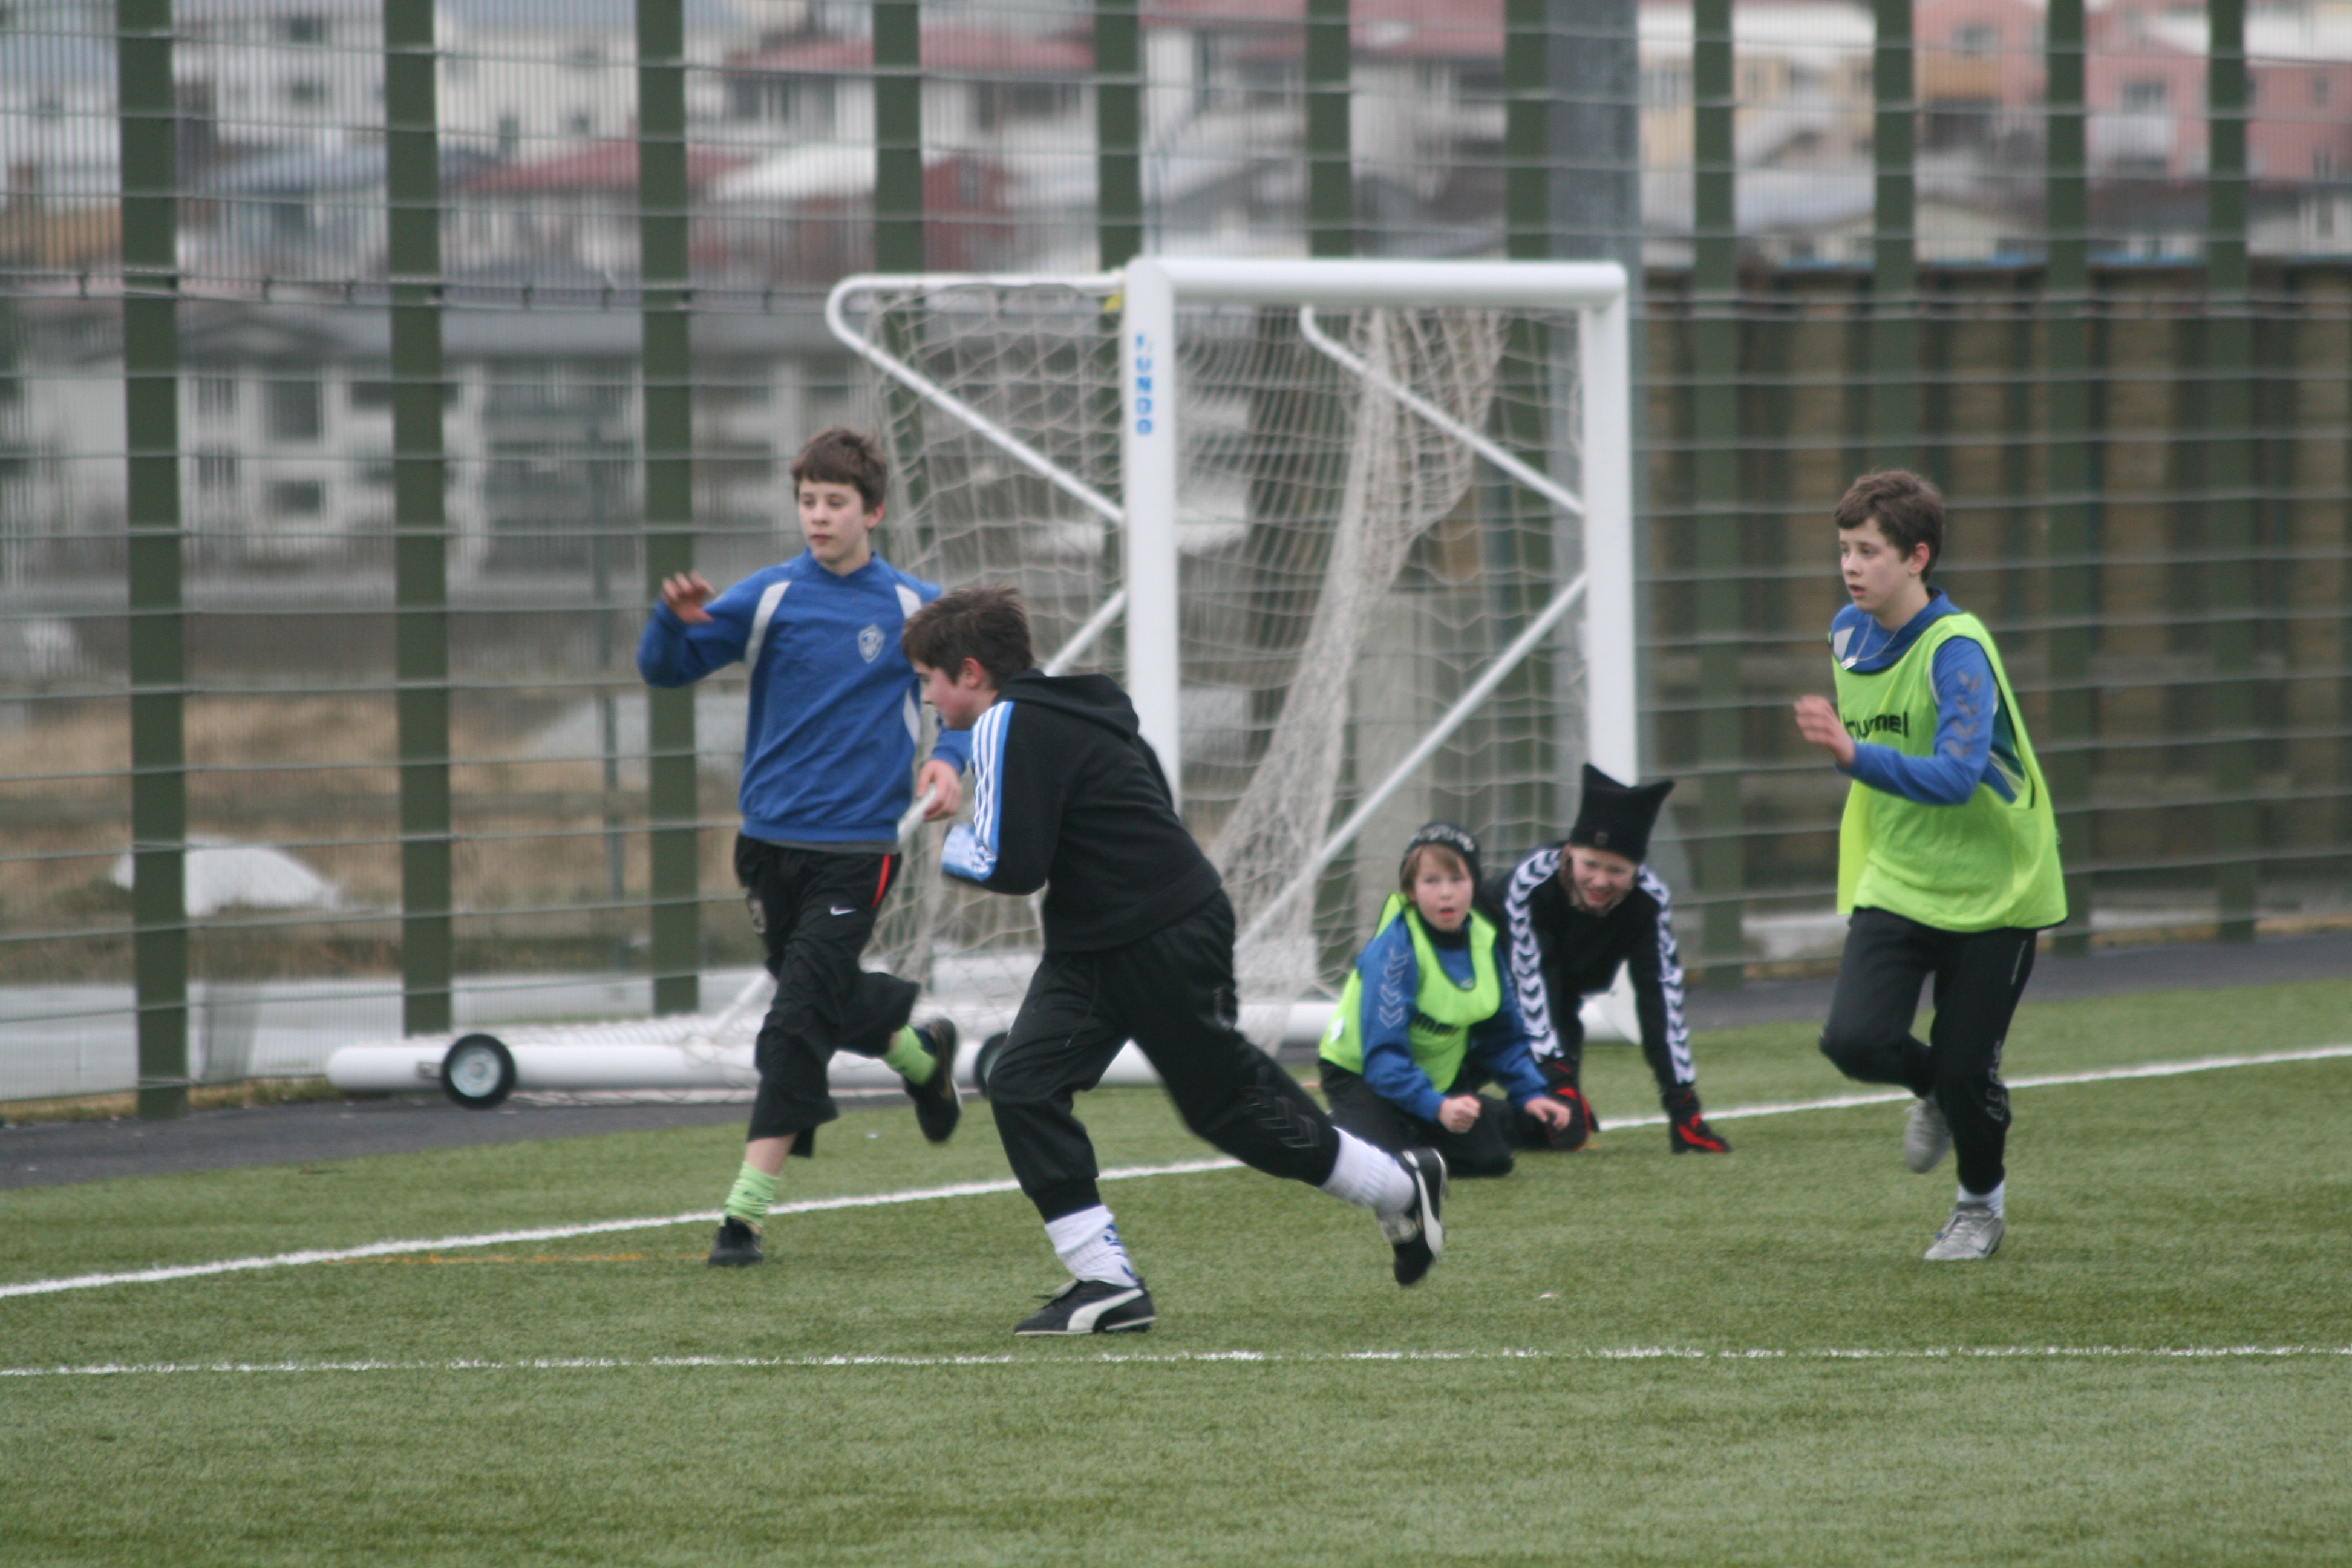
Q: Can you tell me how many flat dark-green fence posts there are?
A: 11